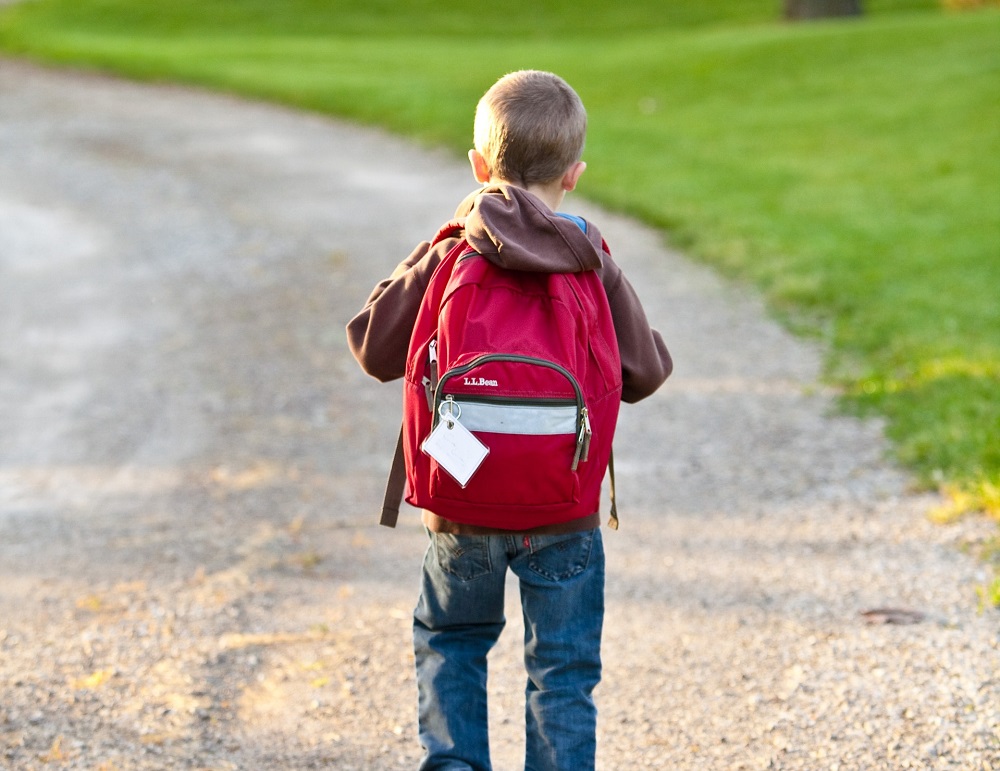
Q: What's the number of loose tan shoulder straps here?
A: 2